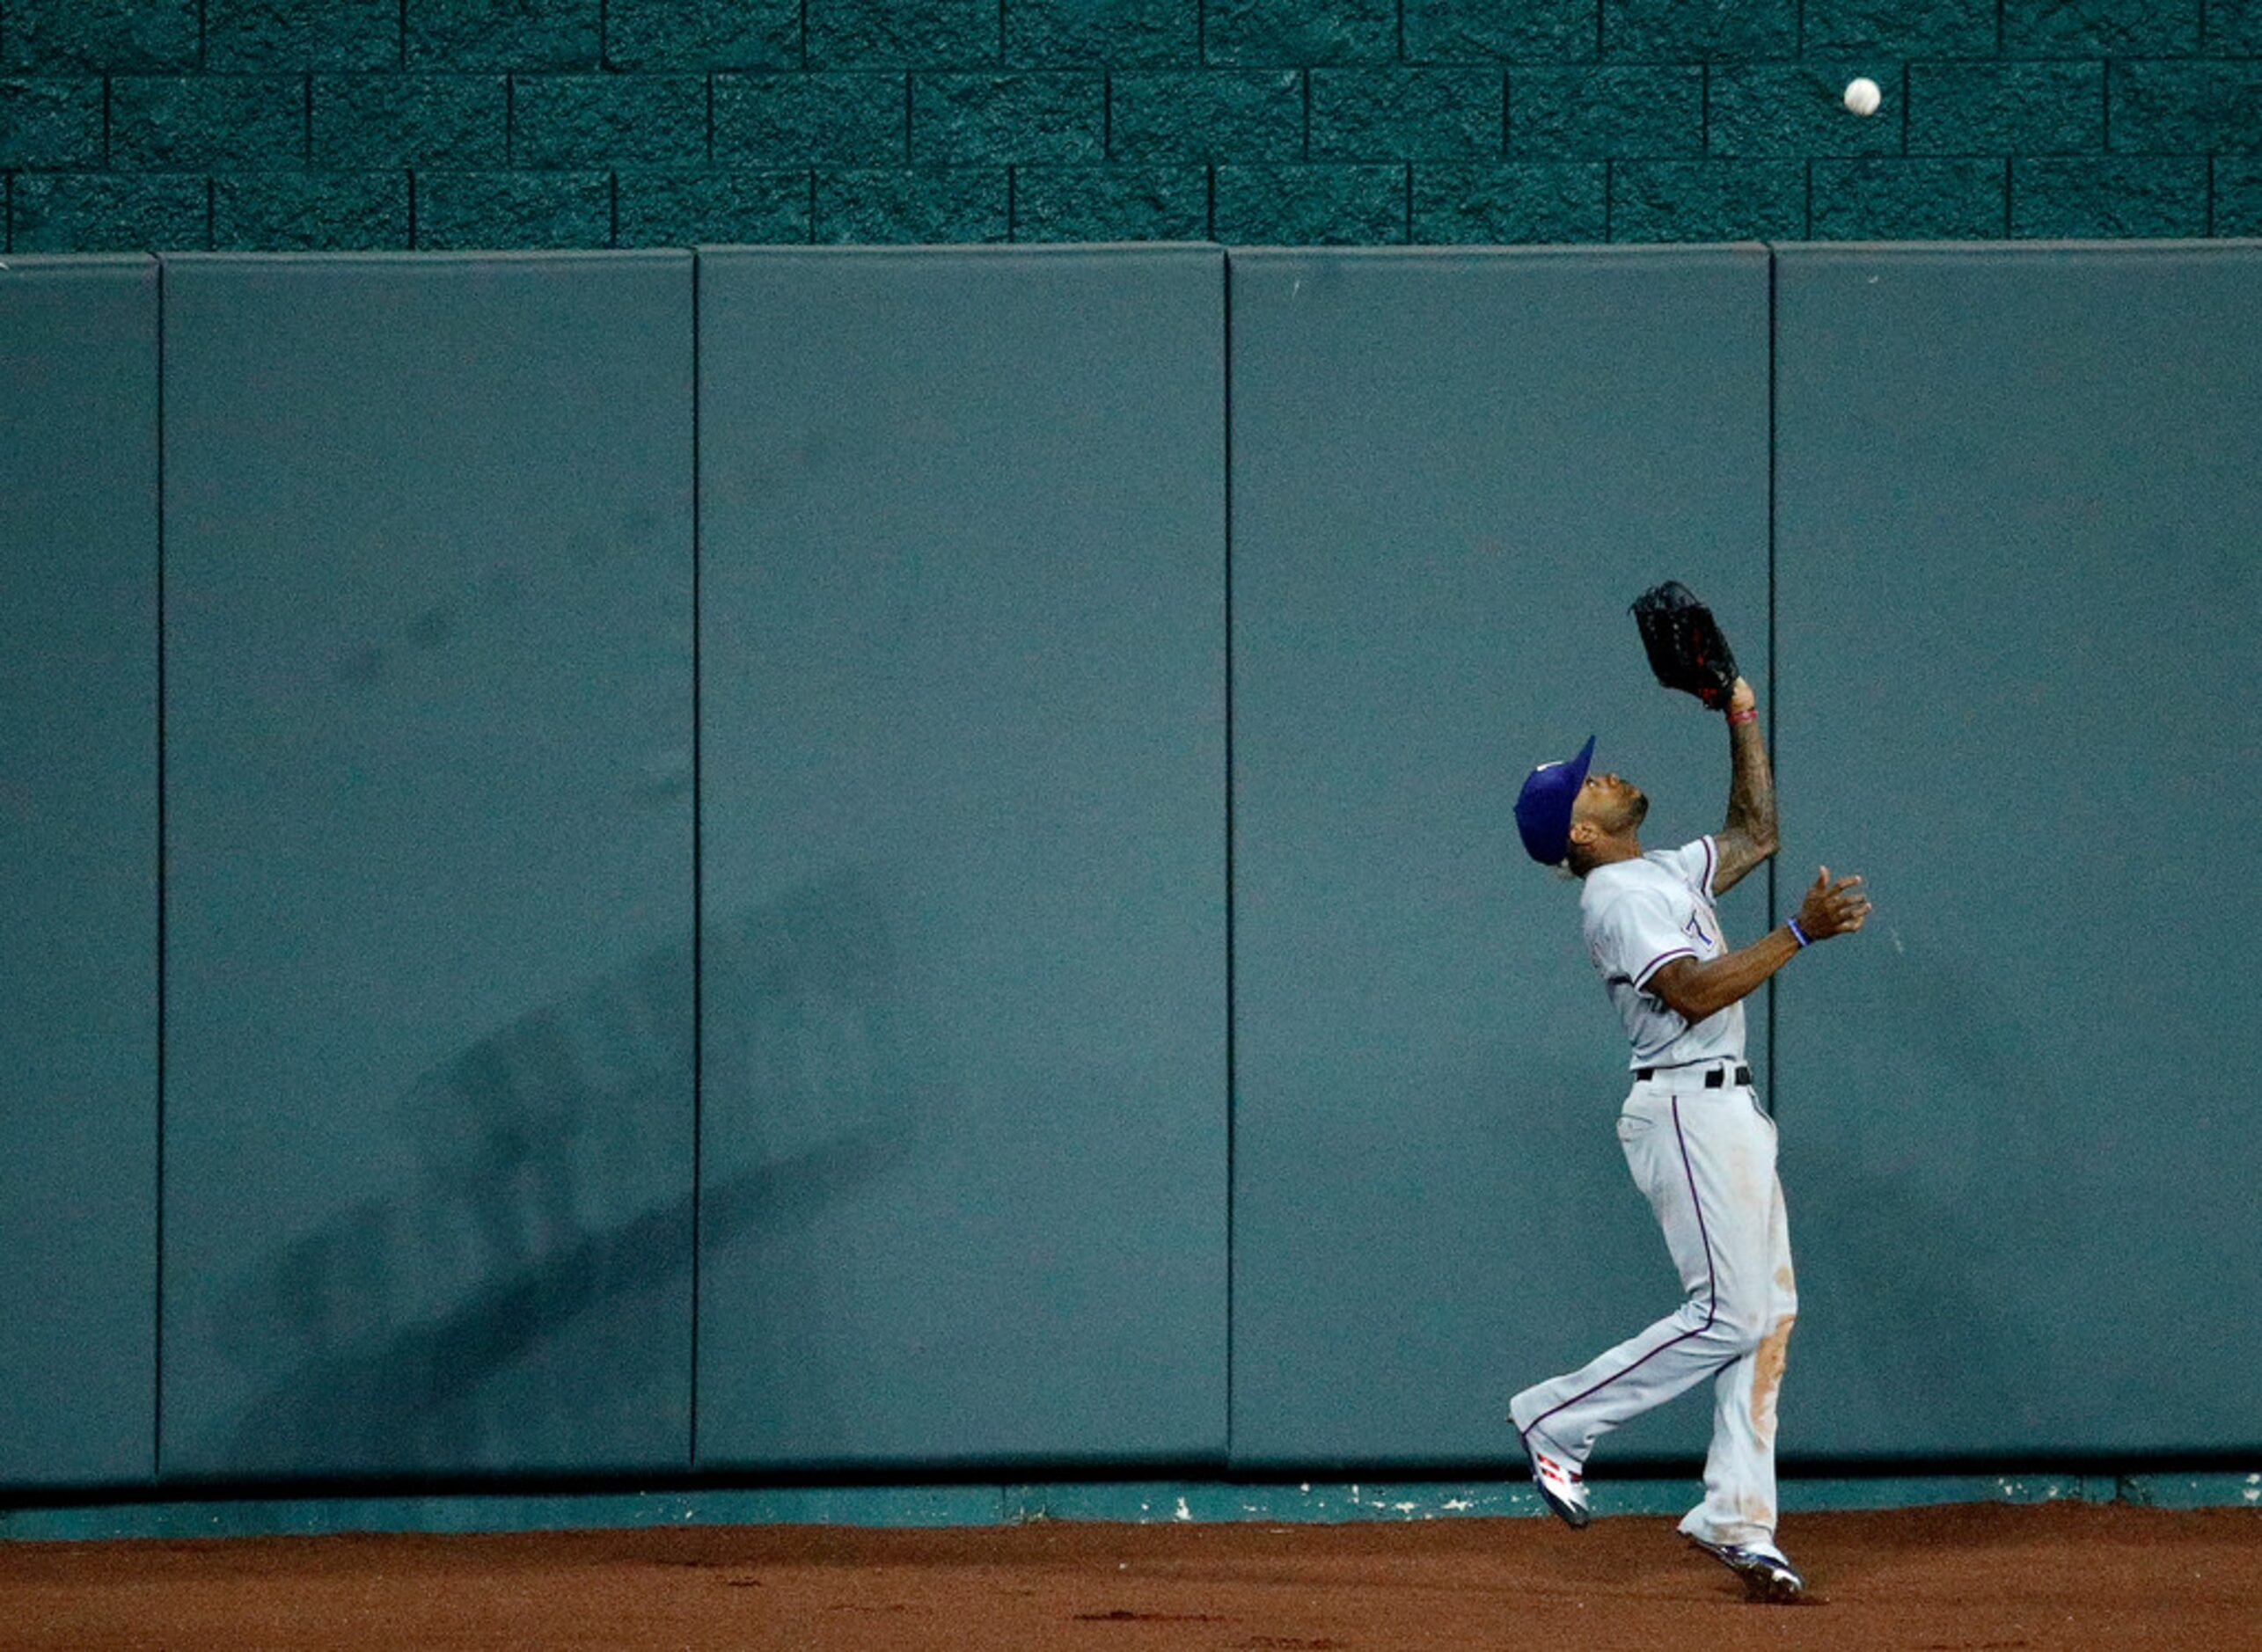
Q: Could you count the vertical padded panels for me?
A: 5